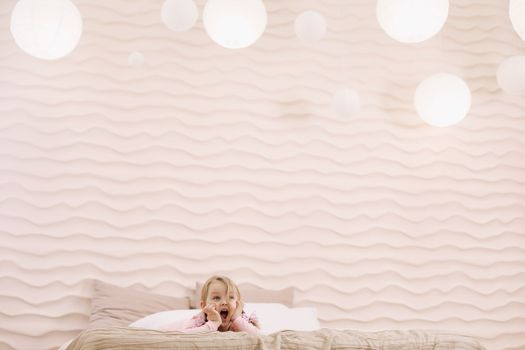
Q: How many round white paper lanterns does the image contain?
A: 10